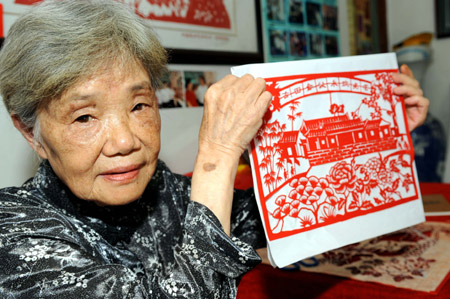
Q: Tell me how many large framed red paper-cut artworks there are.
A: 1